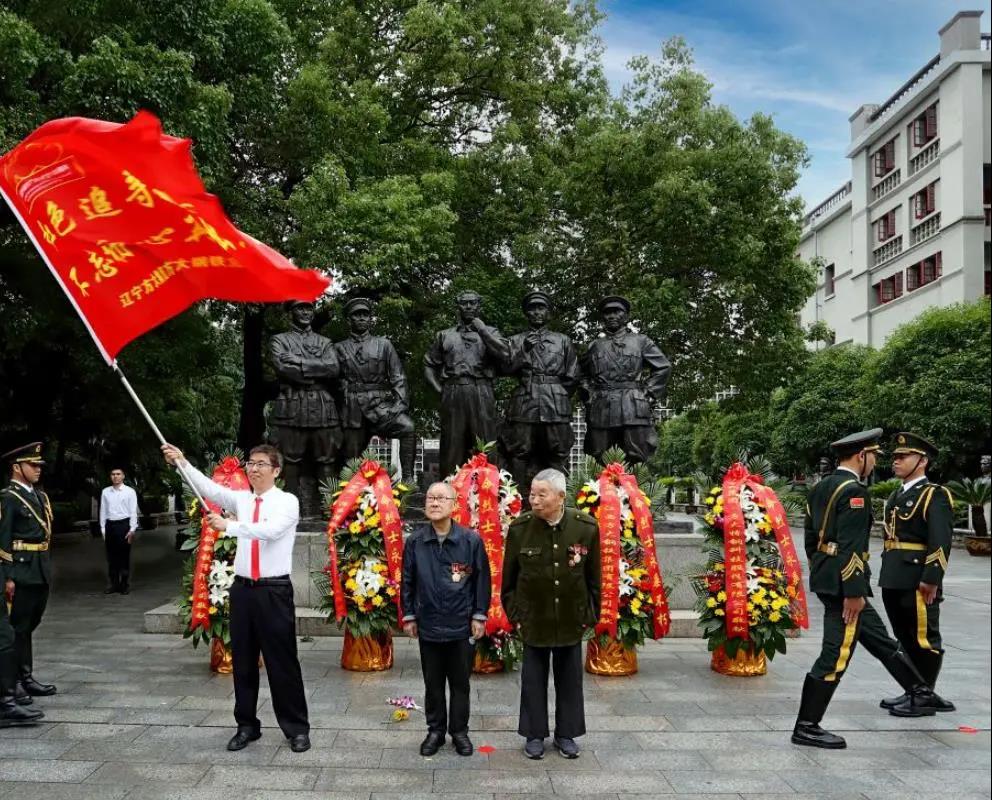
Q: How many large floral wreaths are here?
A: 5